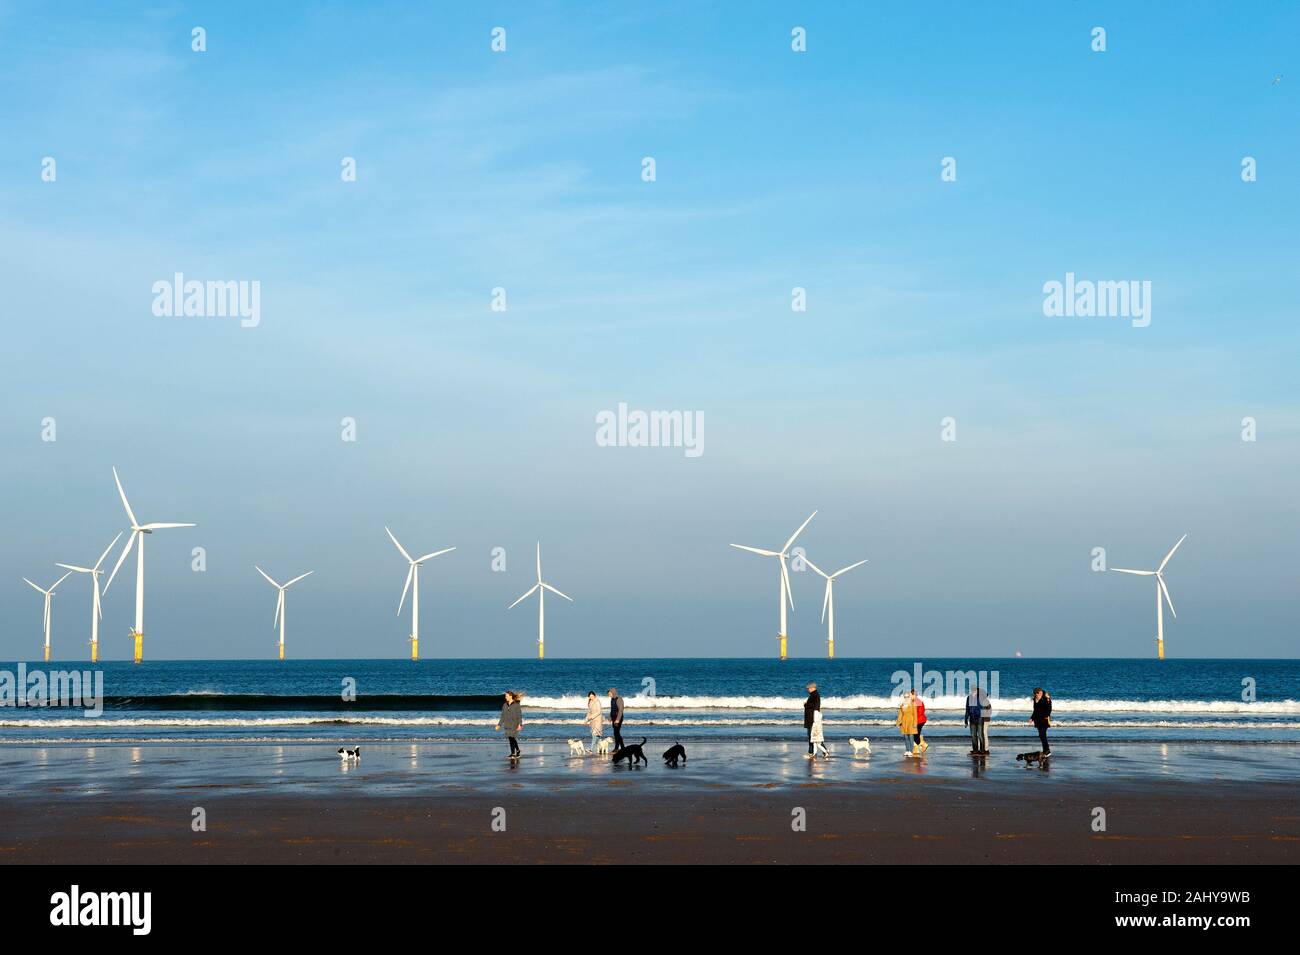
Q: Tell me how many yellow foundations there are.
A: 9